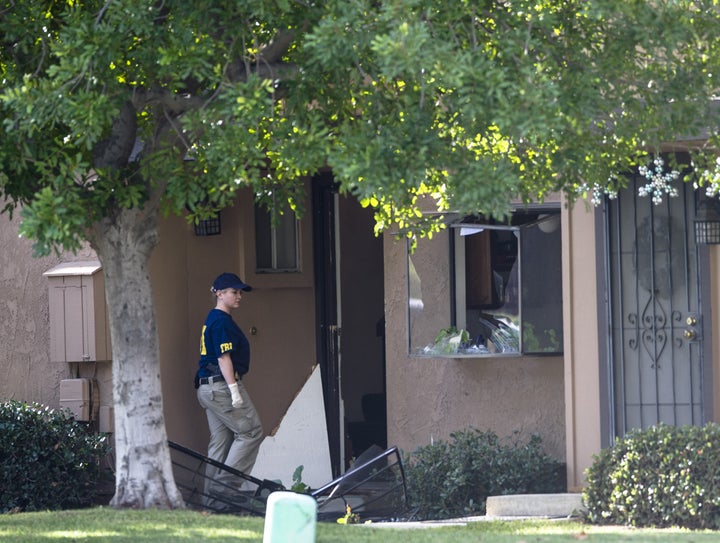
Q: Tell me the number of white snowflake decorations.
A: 3